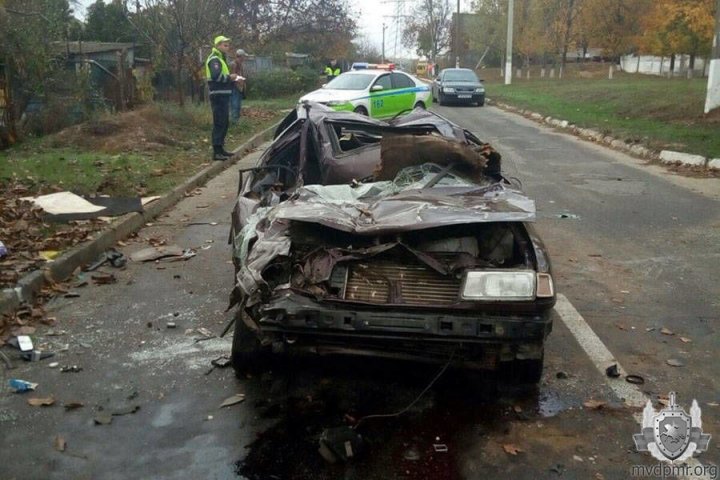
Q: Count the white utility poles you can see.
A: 2